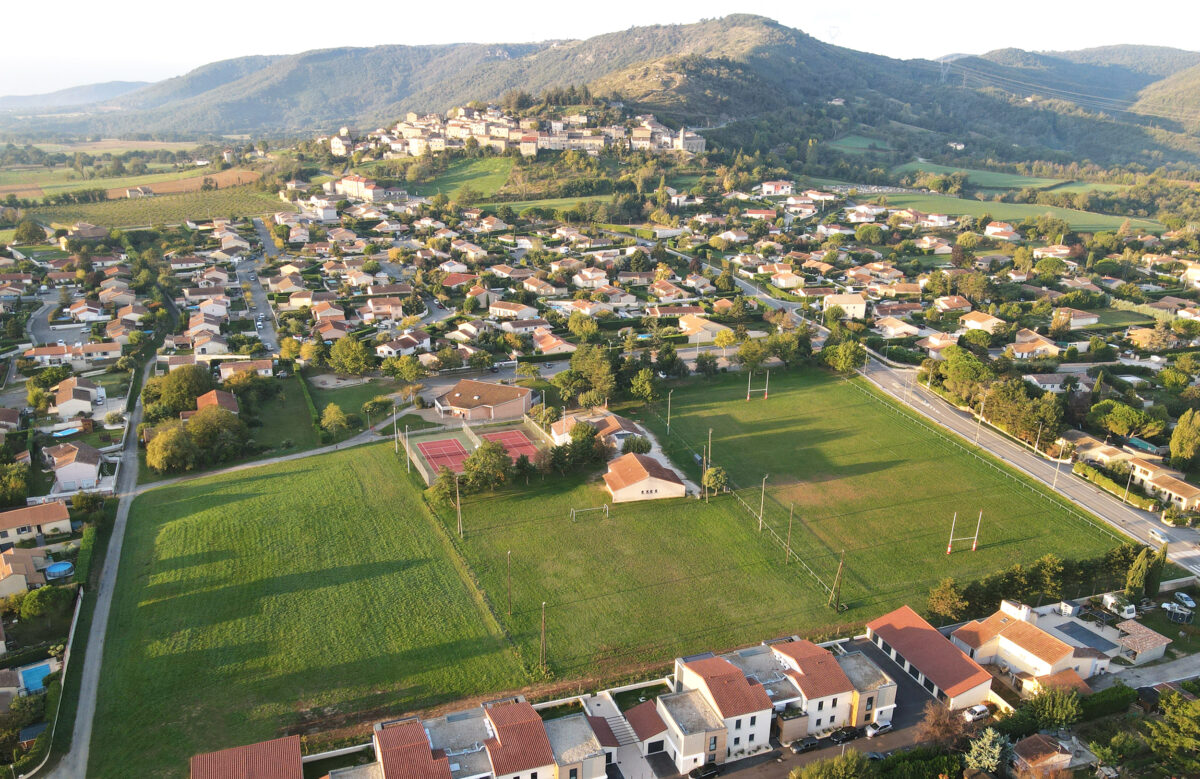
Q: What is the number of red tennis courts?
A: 2